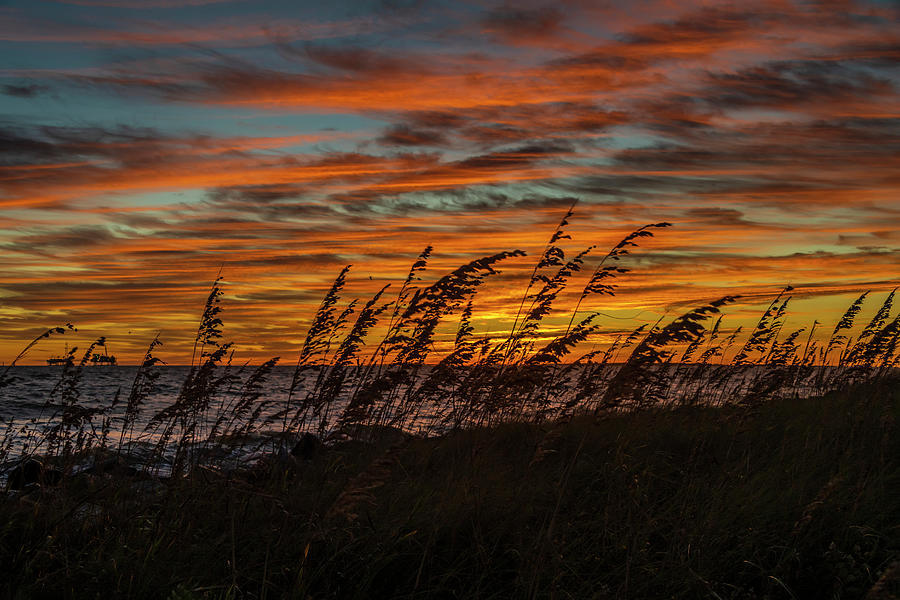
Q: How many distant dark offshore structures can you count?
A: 2